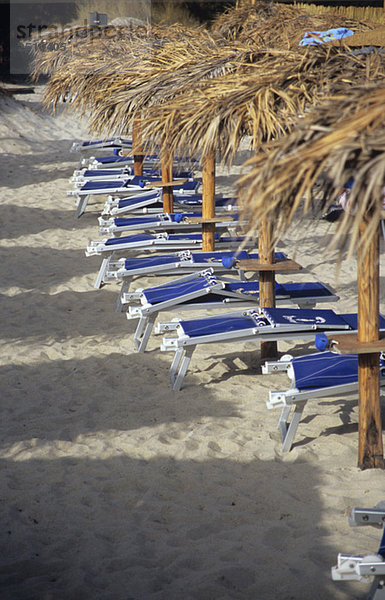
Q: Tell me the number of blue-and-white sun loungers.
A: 12